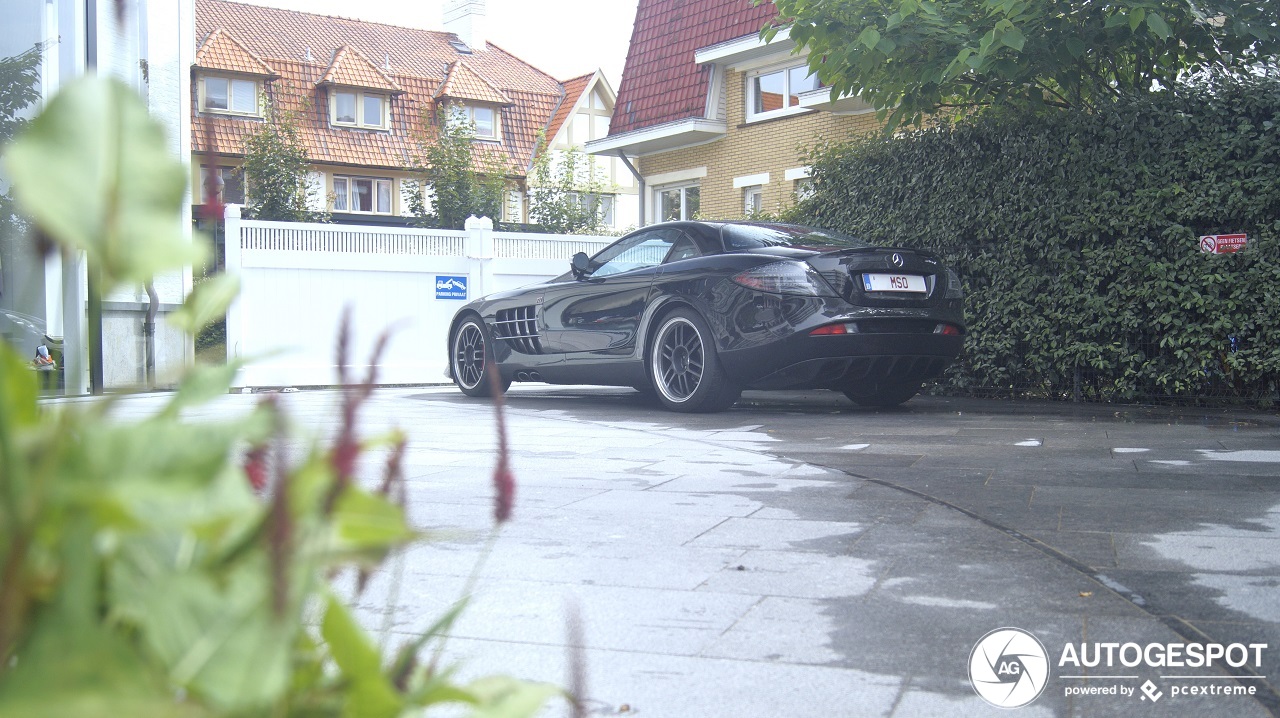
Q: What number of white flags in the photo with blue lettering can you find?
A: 0